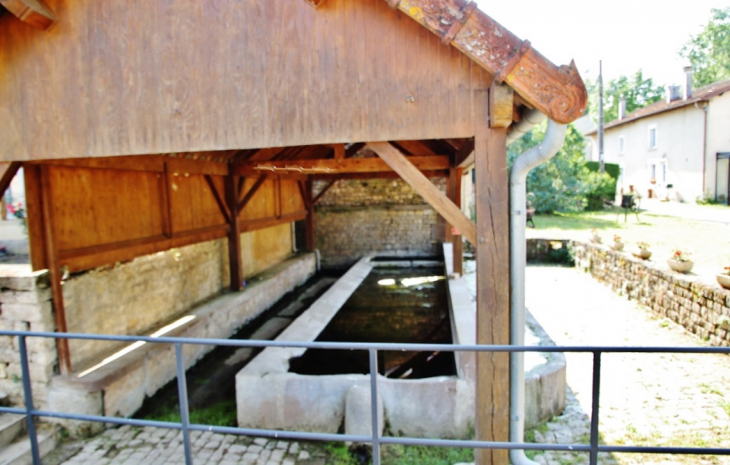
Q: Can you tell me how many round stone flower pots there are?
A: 5